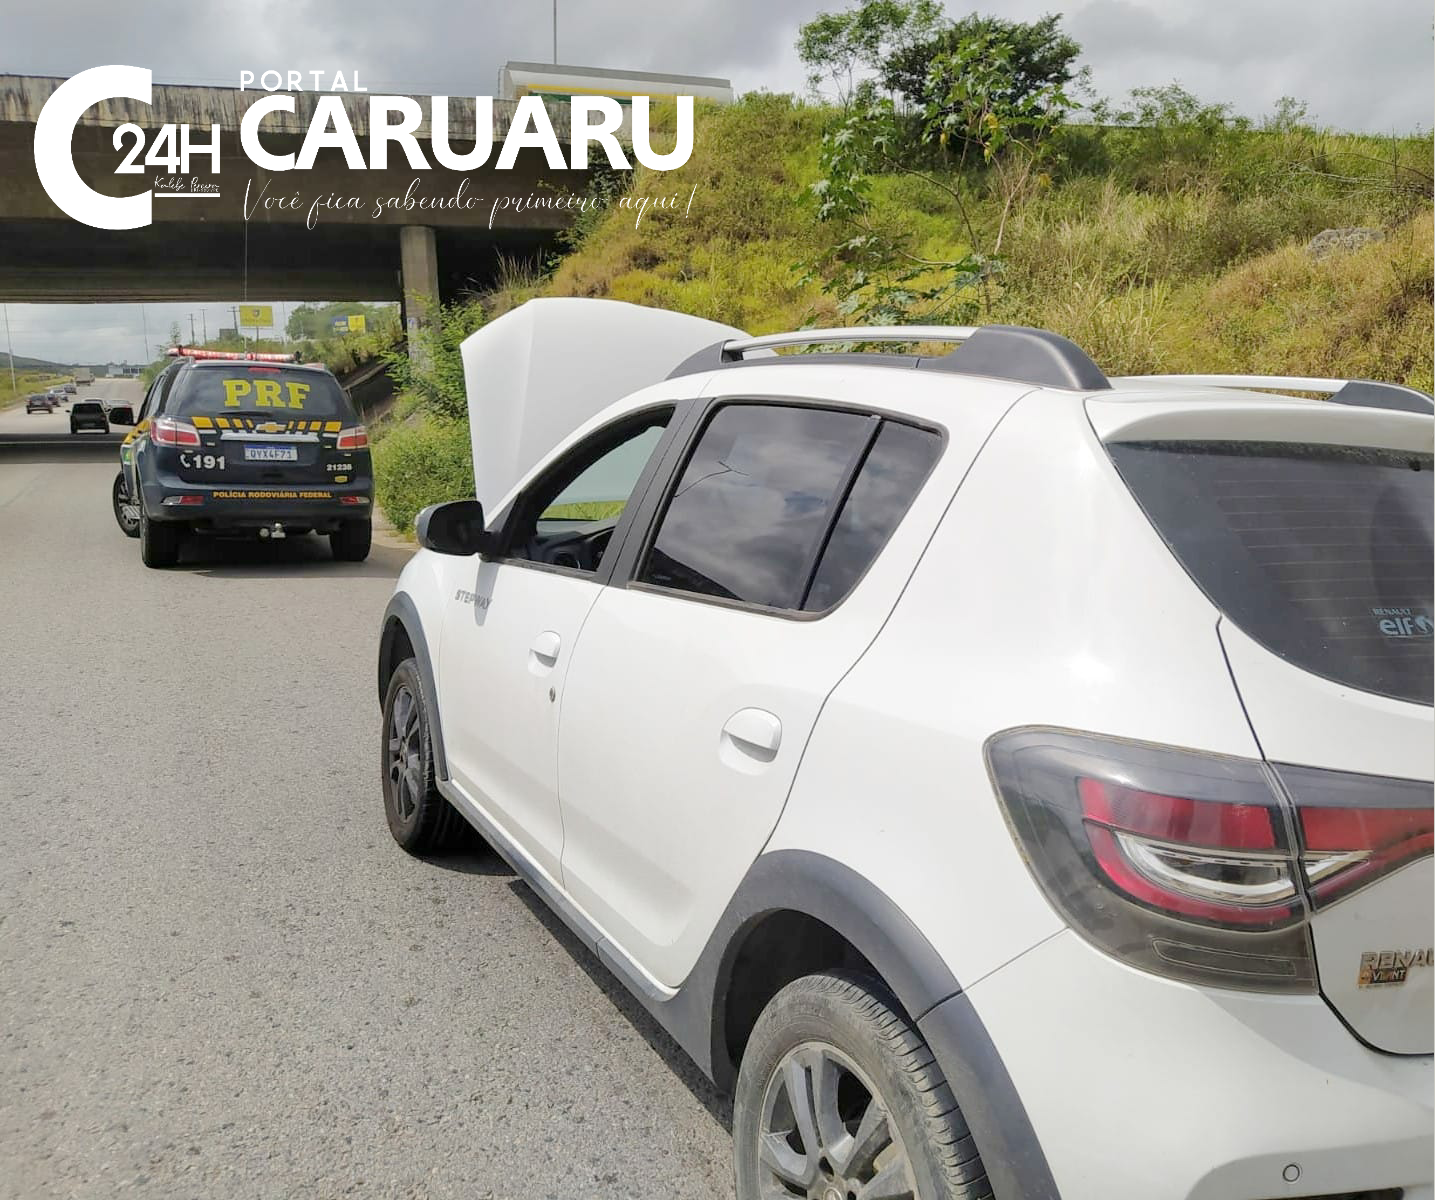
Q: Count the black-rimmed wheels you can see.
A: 2